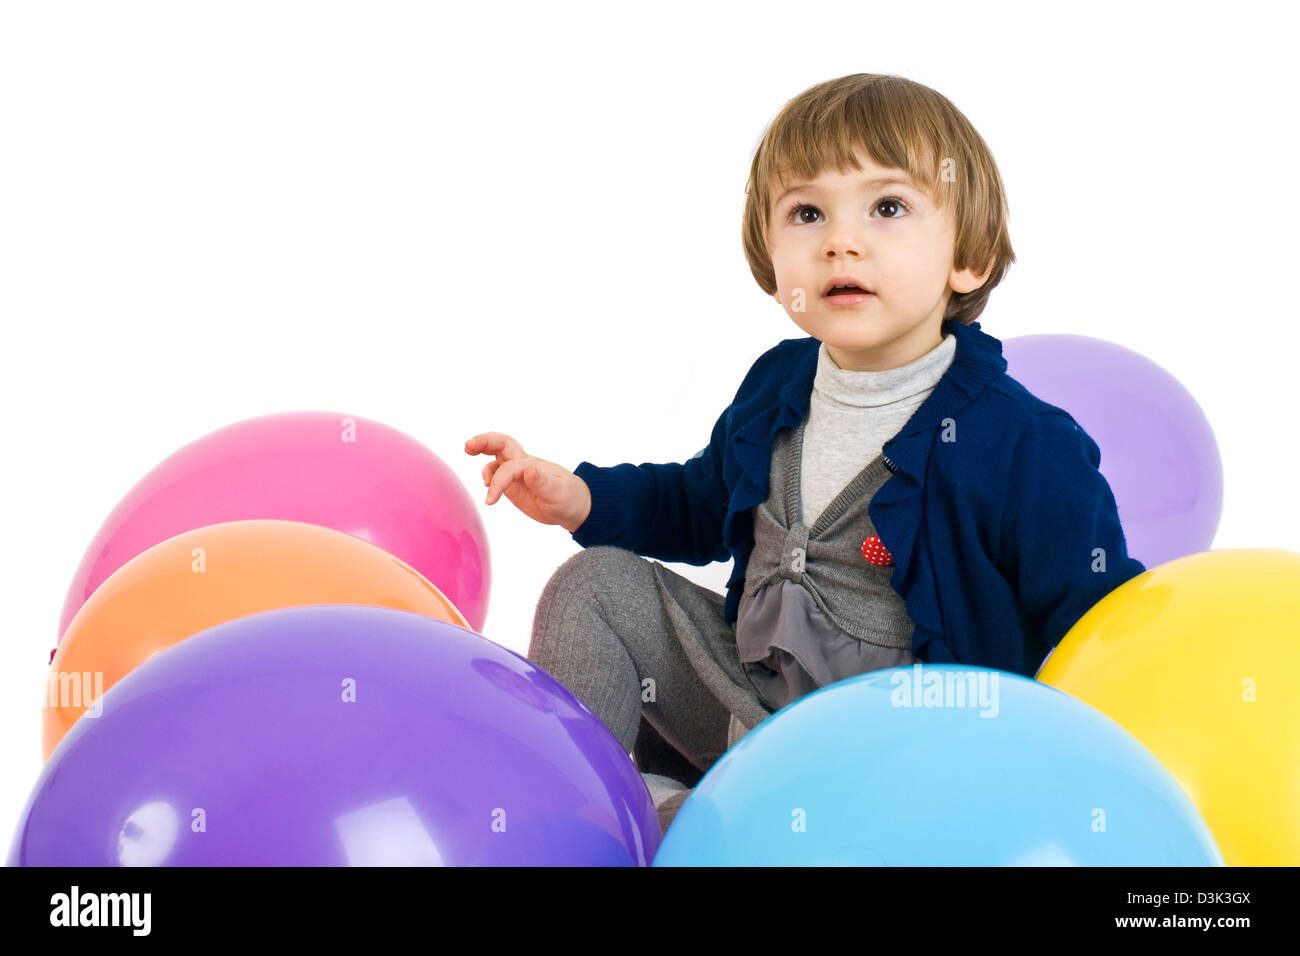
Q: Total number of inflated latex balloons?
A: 6